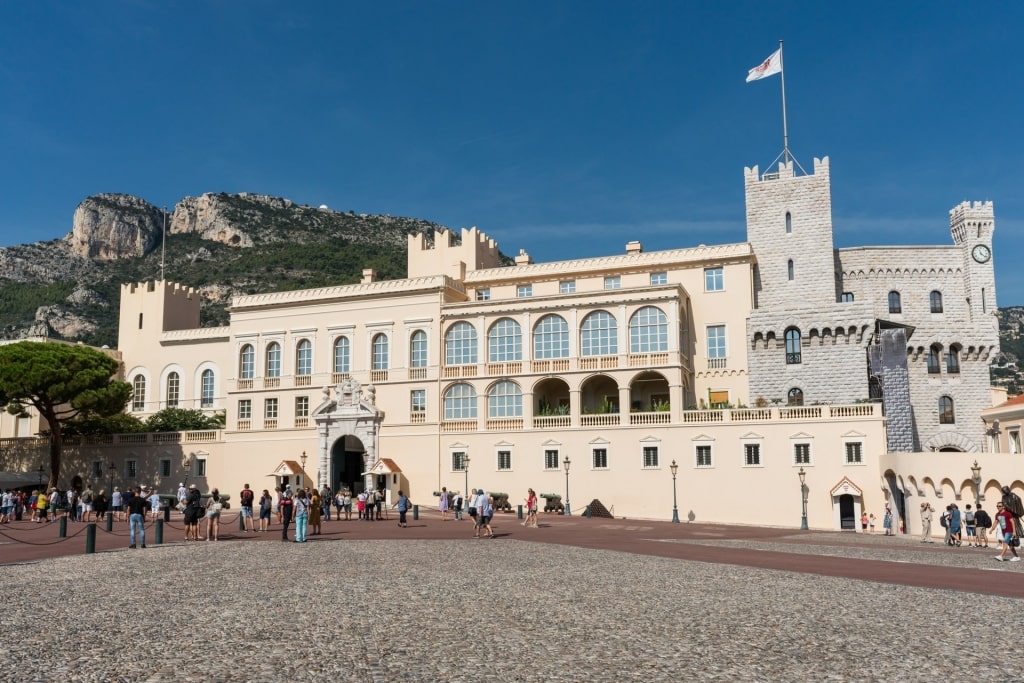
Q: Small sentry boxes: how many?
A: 3